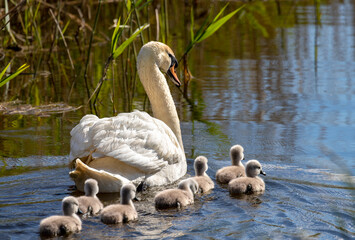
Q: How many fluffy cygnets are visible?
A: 7